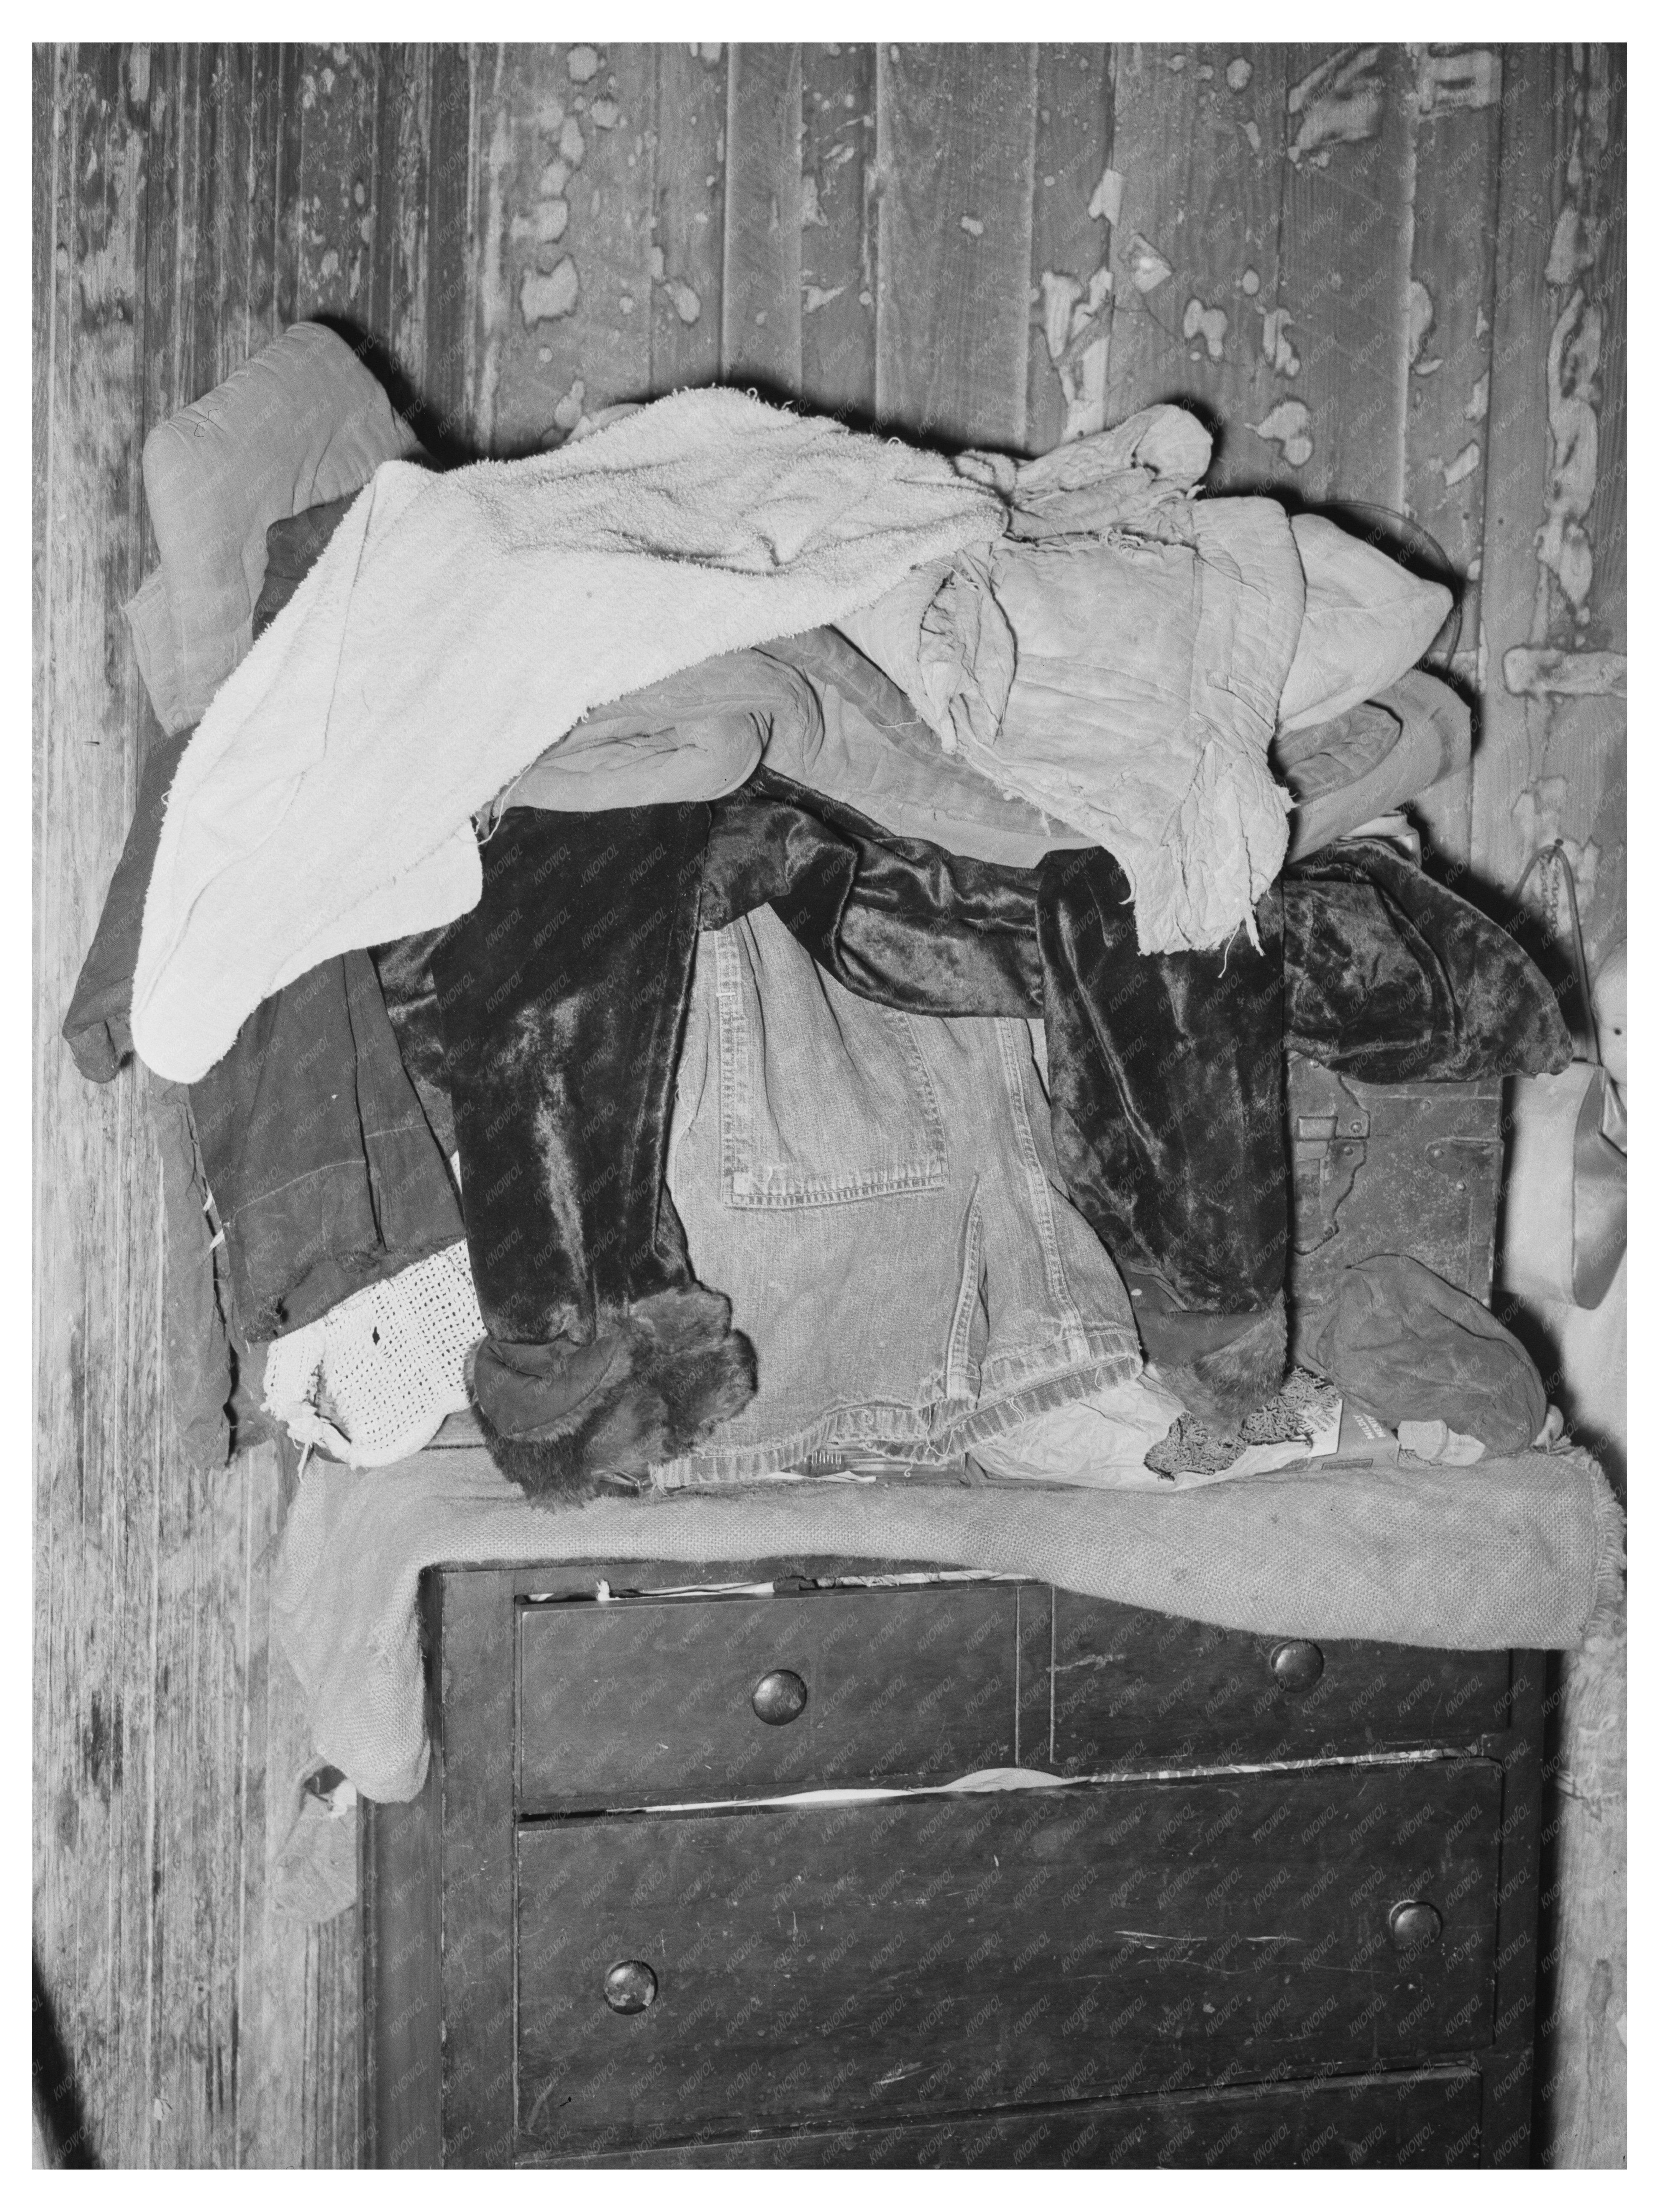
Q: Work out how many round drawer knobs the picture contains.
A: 4